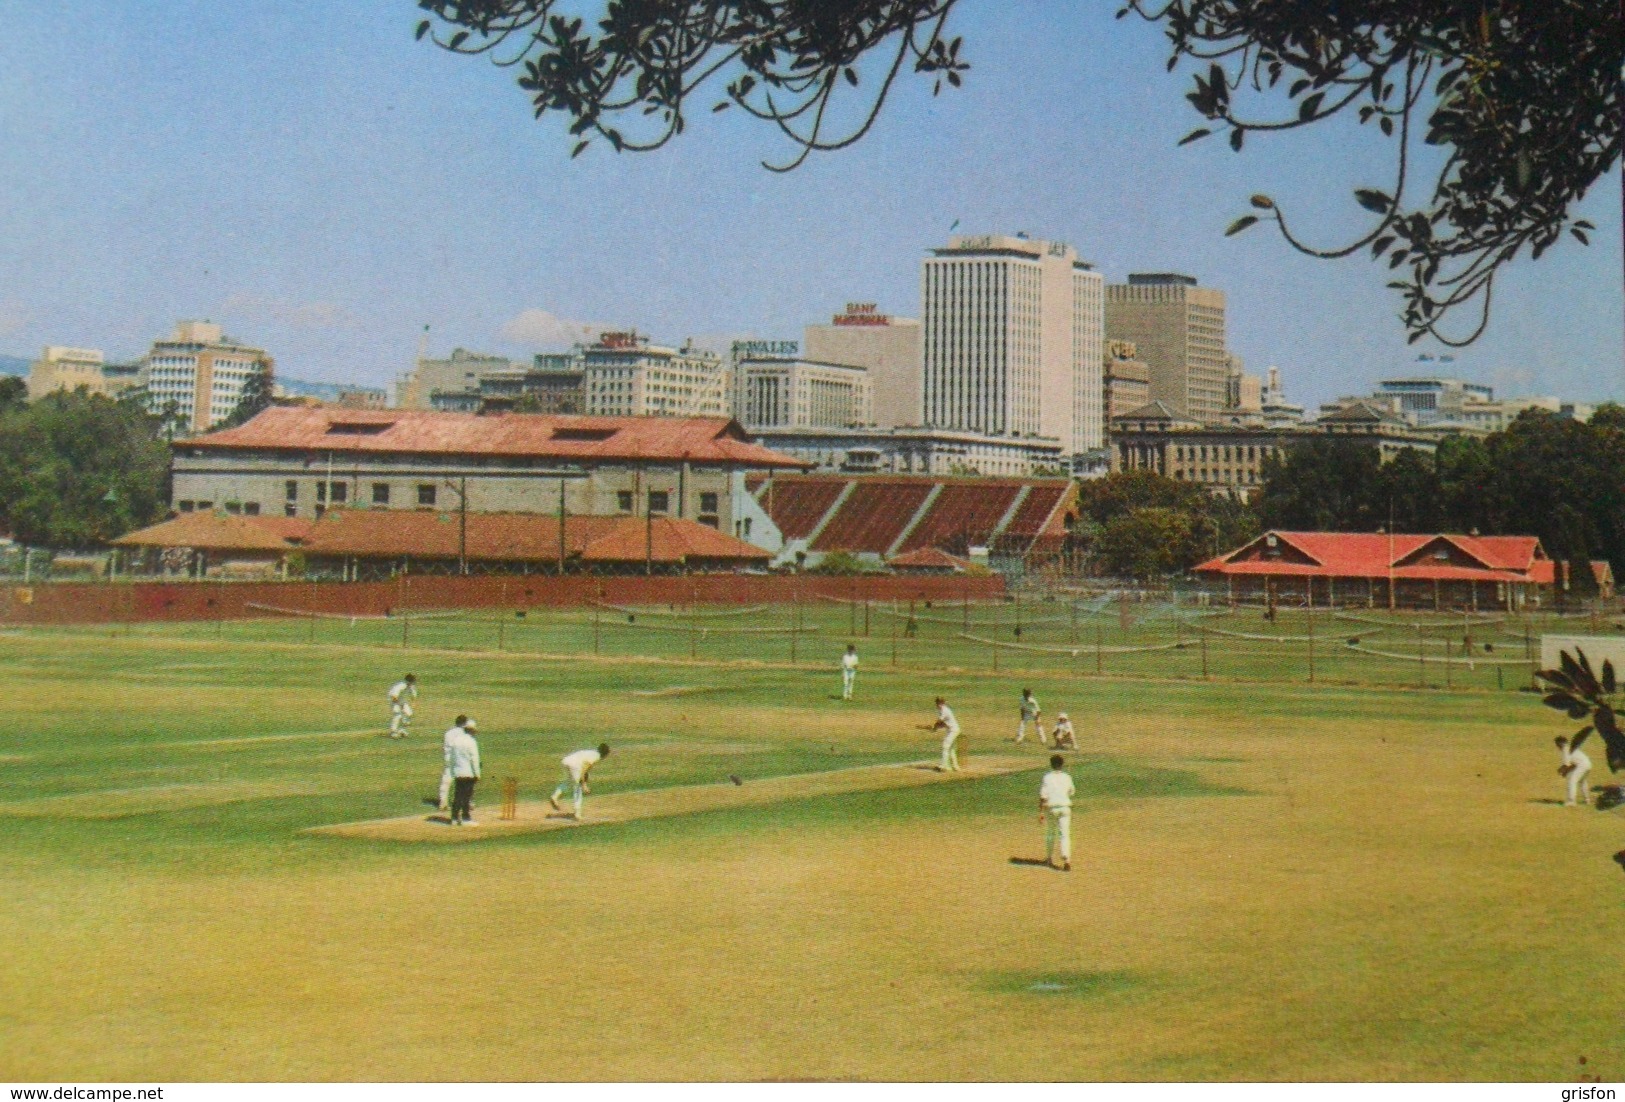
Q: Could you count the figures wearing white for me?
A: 10